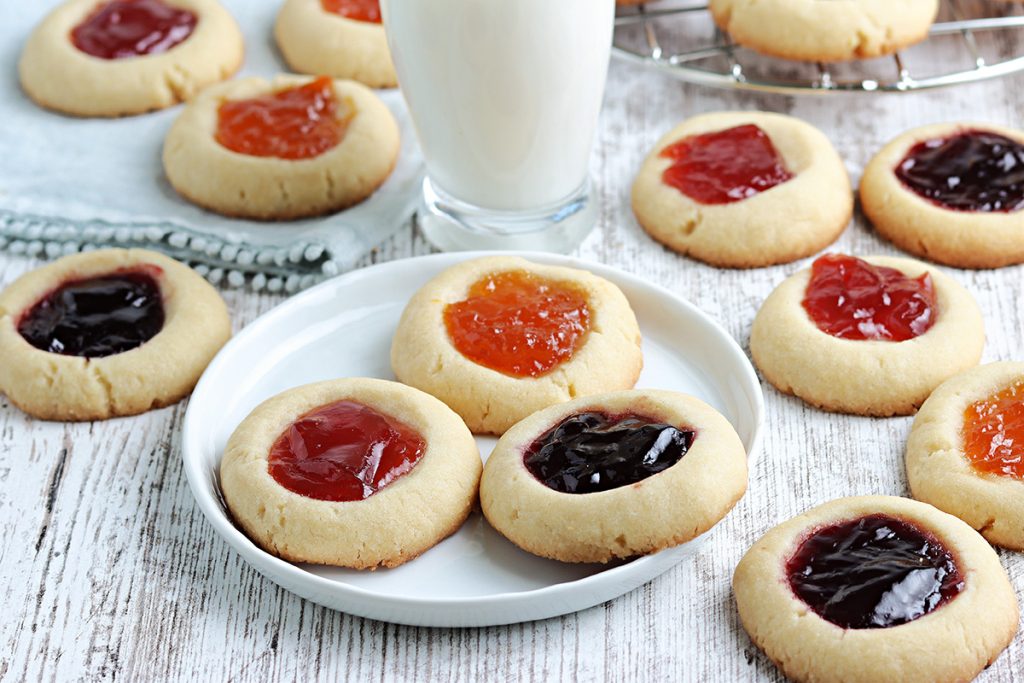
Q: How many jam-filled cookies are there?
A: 12